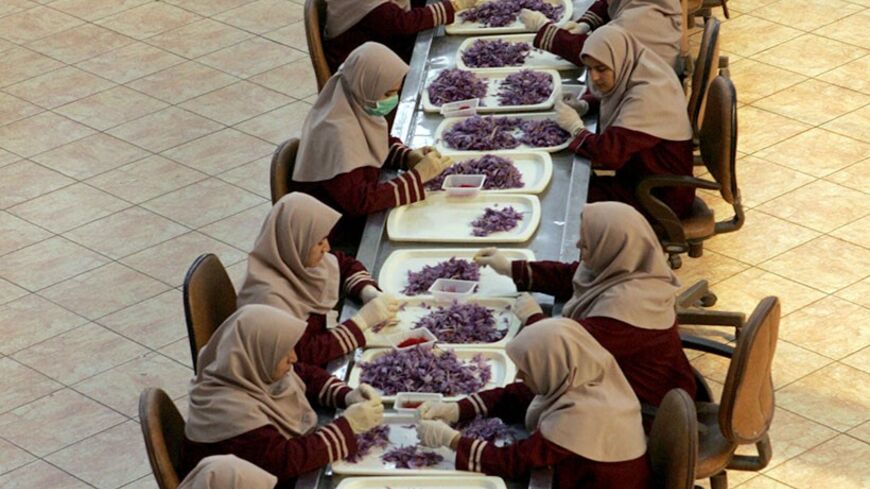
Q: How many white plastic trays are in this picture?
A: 11